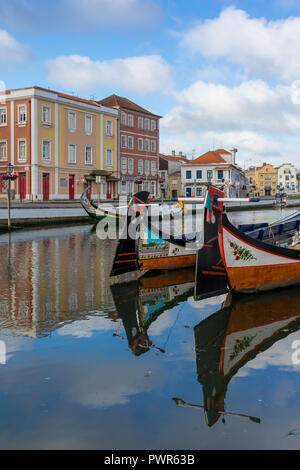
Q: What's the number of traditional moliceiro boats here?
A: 3